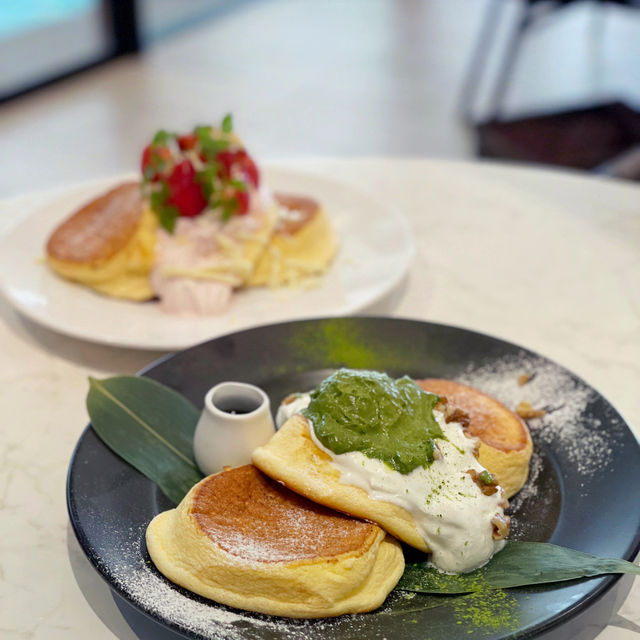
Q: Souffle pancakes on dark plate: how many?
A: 3